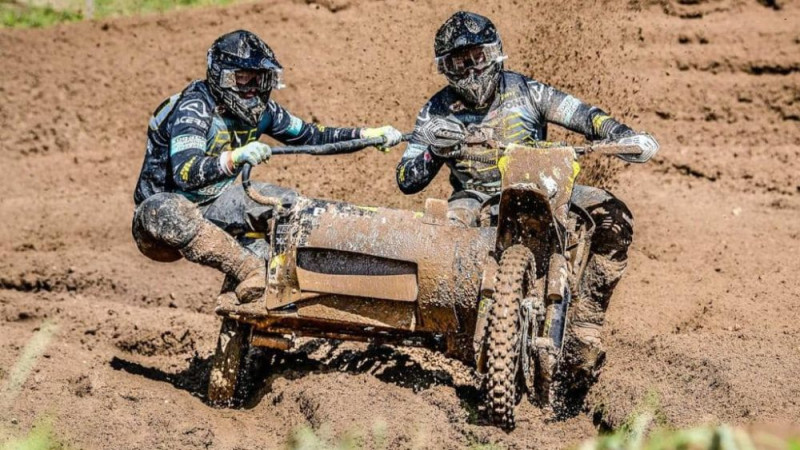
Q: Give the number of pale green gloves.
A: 2